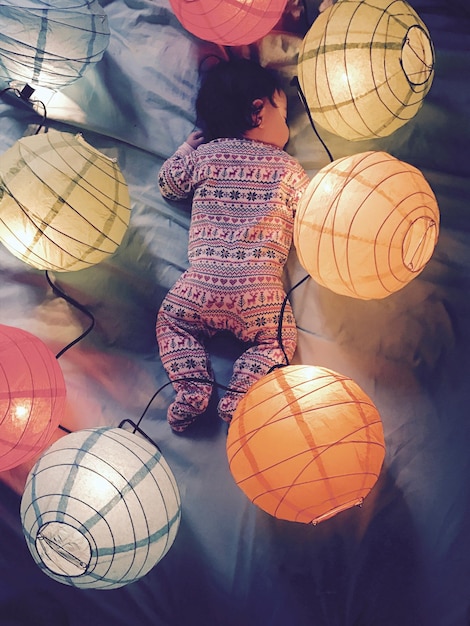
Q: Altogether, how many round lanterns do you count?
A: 8